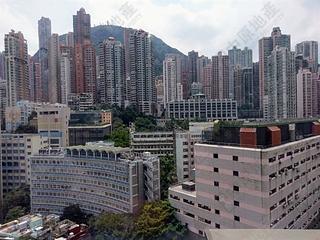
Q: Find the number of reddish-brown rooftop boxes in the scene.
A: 3